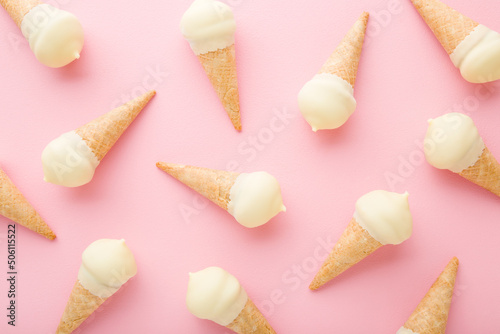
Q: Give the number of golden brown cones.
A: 12